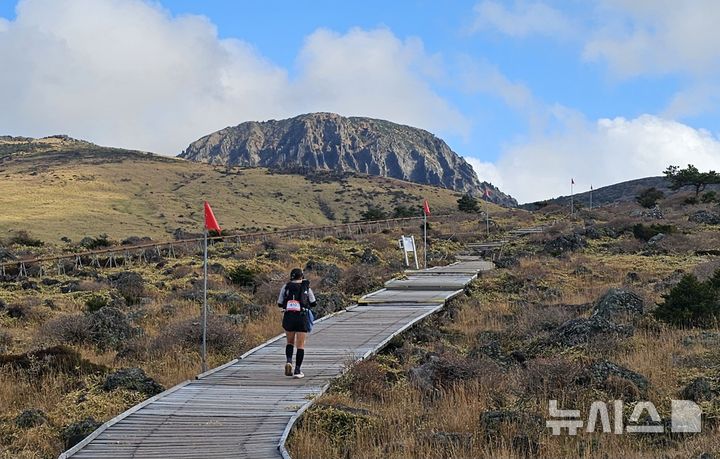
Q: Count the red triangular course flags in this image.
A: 5